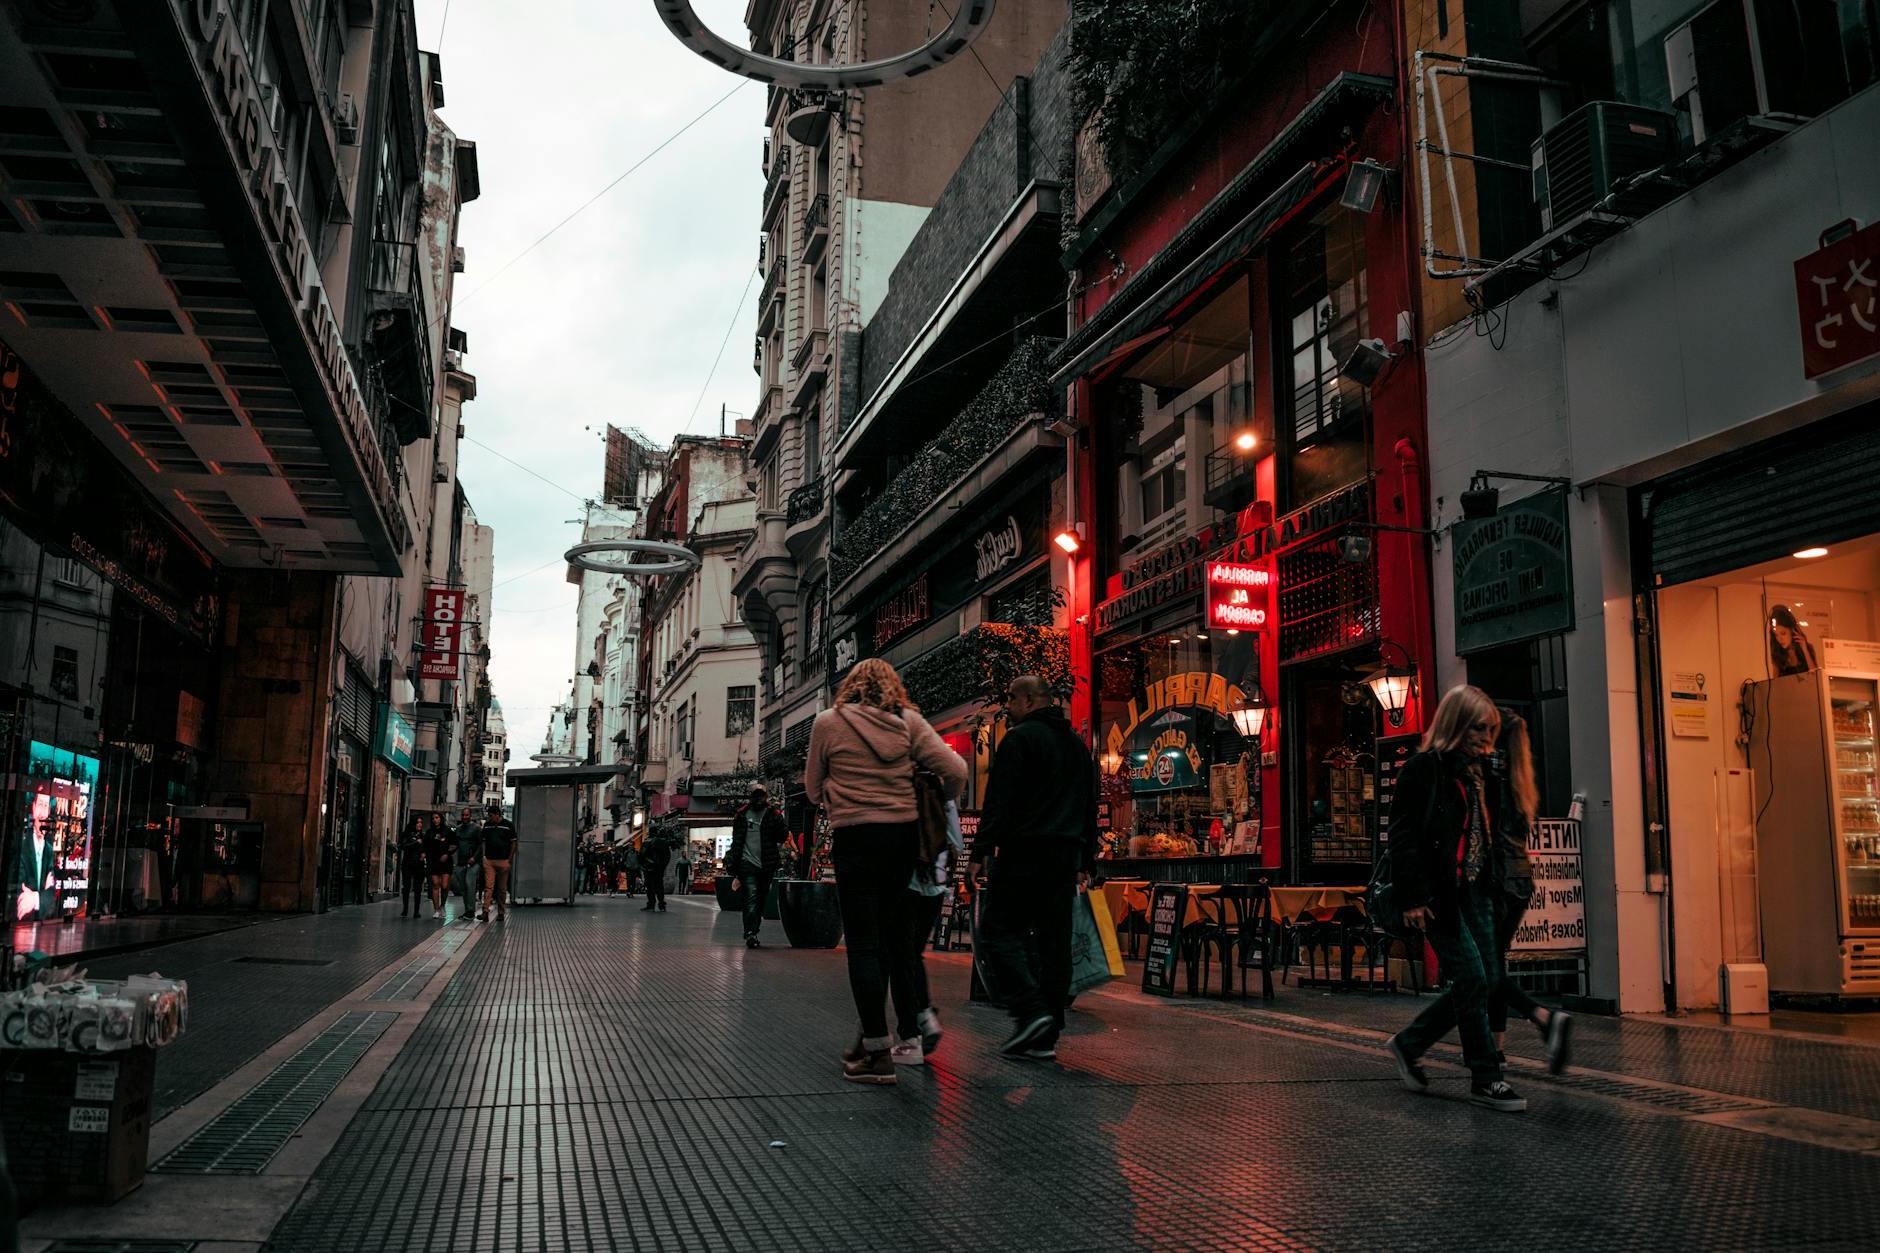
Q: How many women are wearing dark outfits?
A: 4